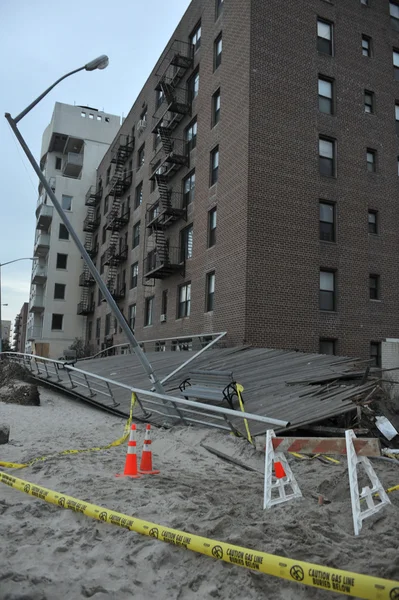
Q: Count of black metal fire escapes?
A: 3